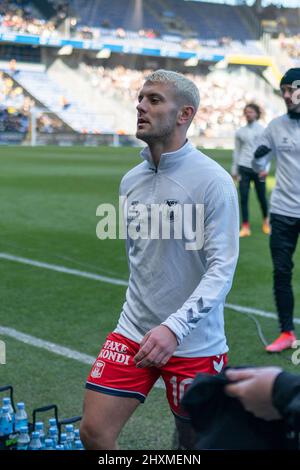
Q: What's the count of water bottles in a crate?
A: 14